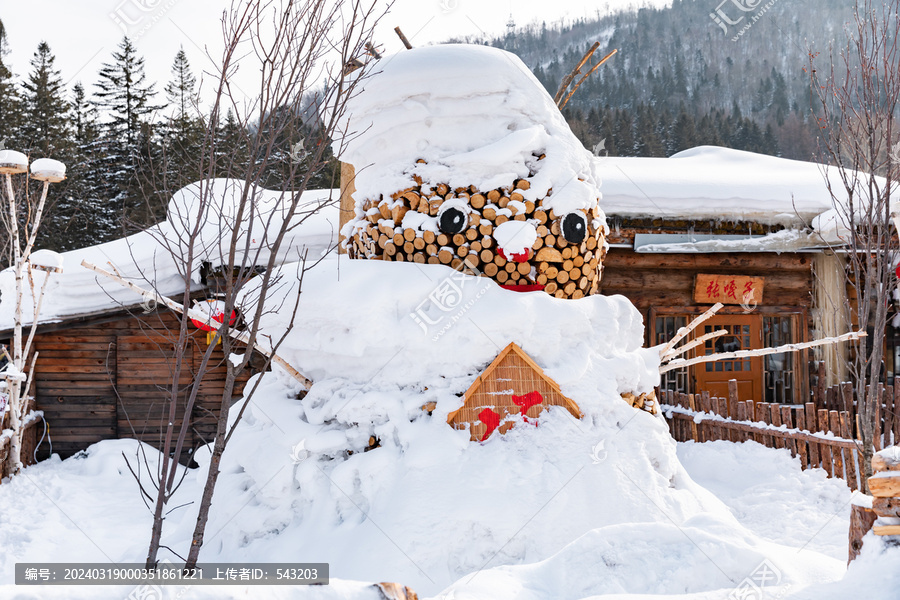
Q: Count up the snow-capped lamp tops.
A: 3